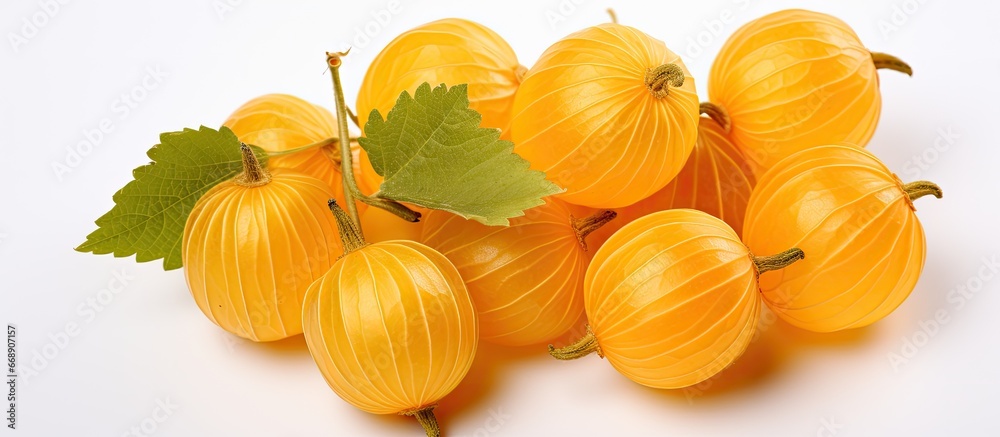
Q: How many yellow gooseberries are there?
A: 10